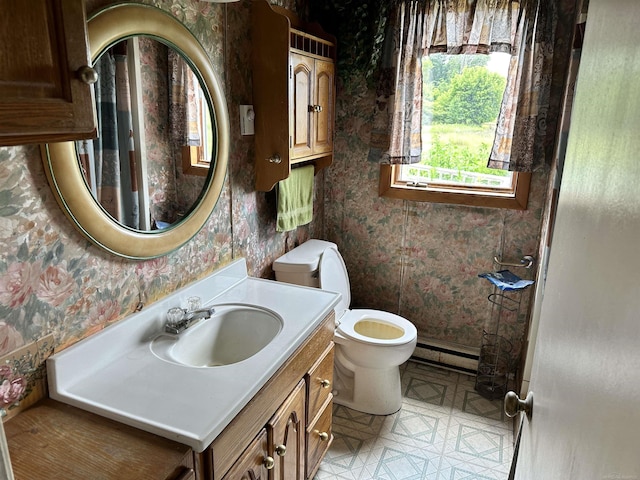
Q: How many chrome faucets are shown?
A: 1